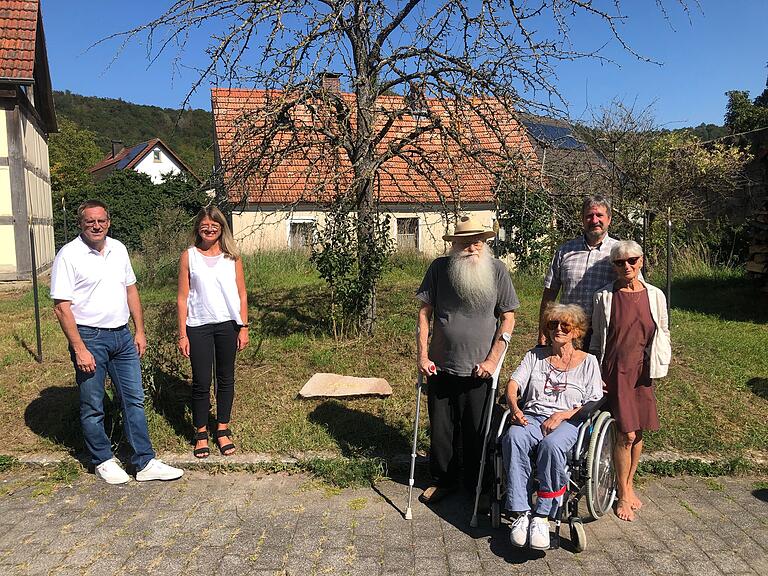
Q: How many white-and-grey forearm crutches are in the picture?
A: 2